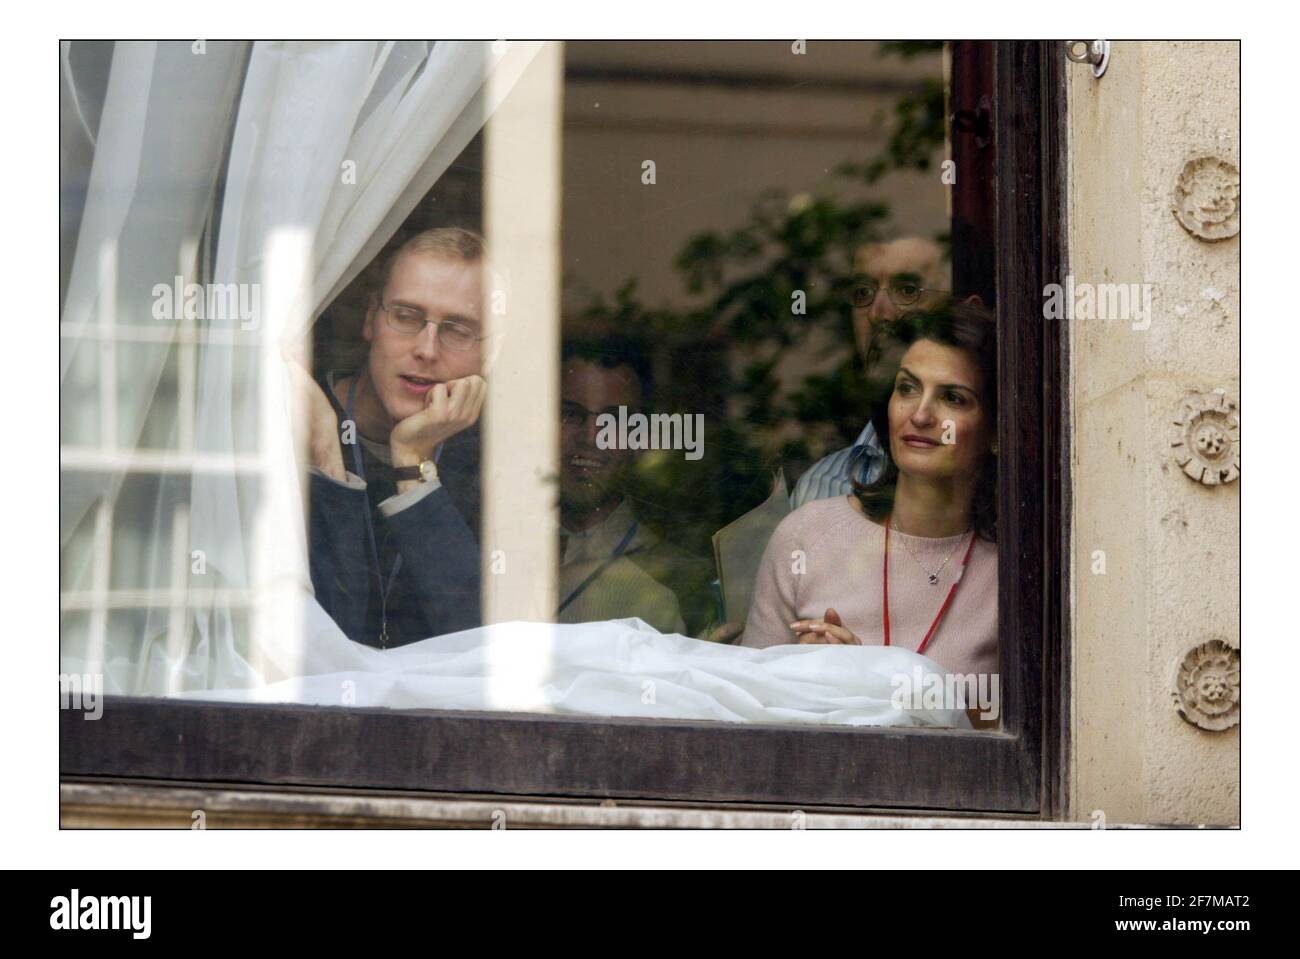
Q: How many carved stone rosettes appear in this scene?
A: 3